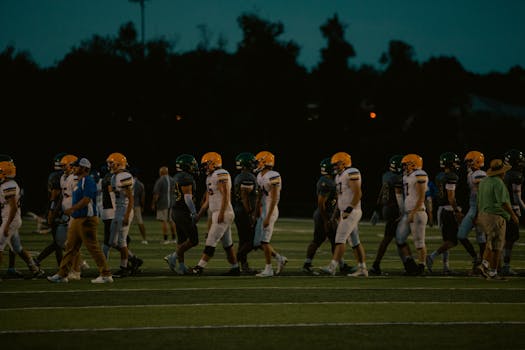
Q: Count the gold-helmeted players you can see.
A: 8